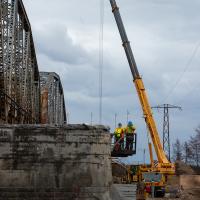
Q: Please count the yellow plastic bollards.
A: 0